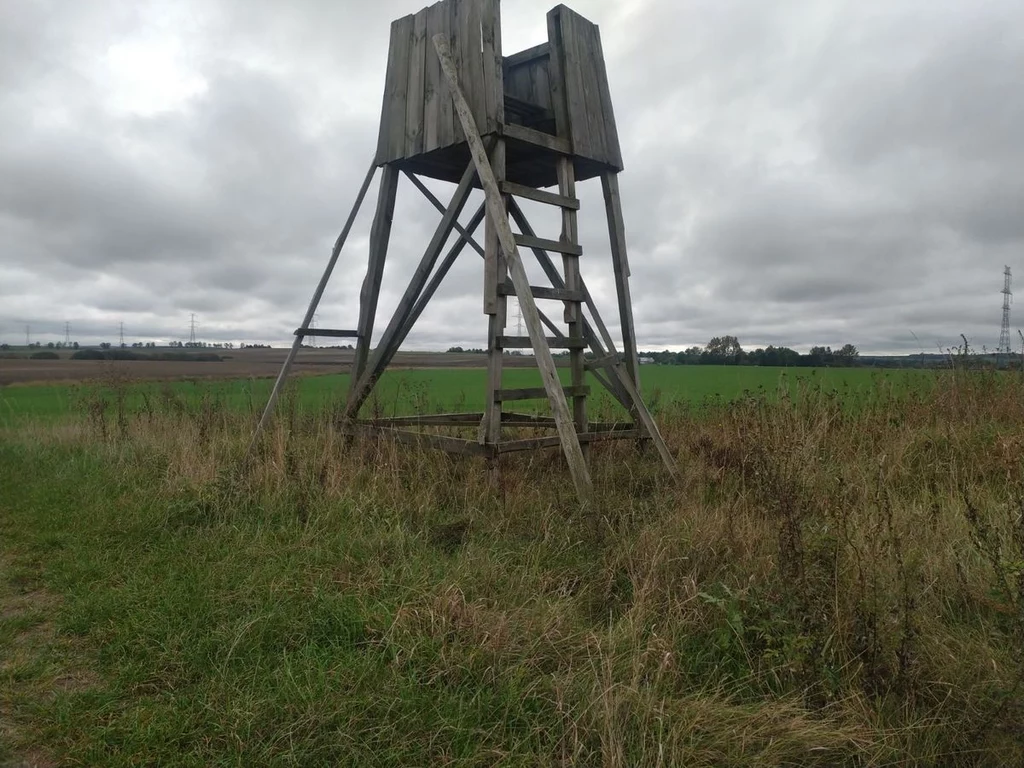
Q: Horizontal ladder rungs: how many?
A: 5